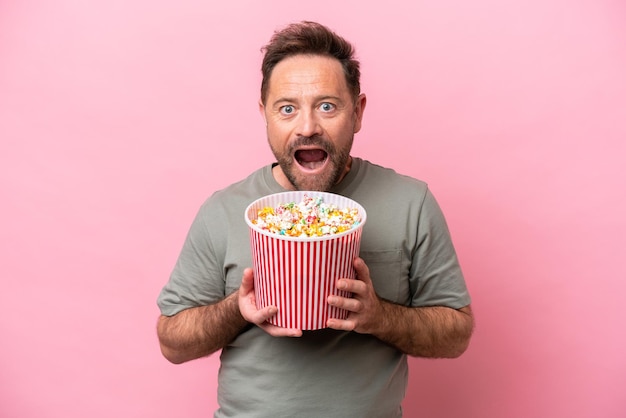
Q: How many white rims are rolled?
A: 1